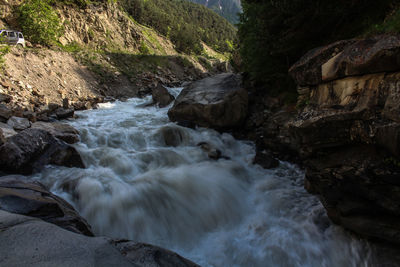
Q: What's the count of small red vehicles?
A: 0